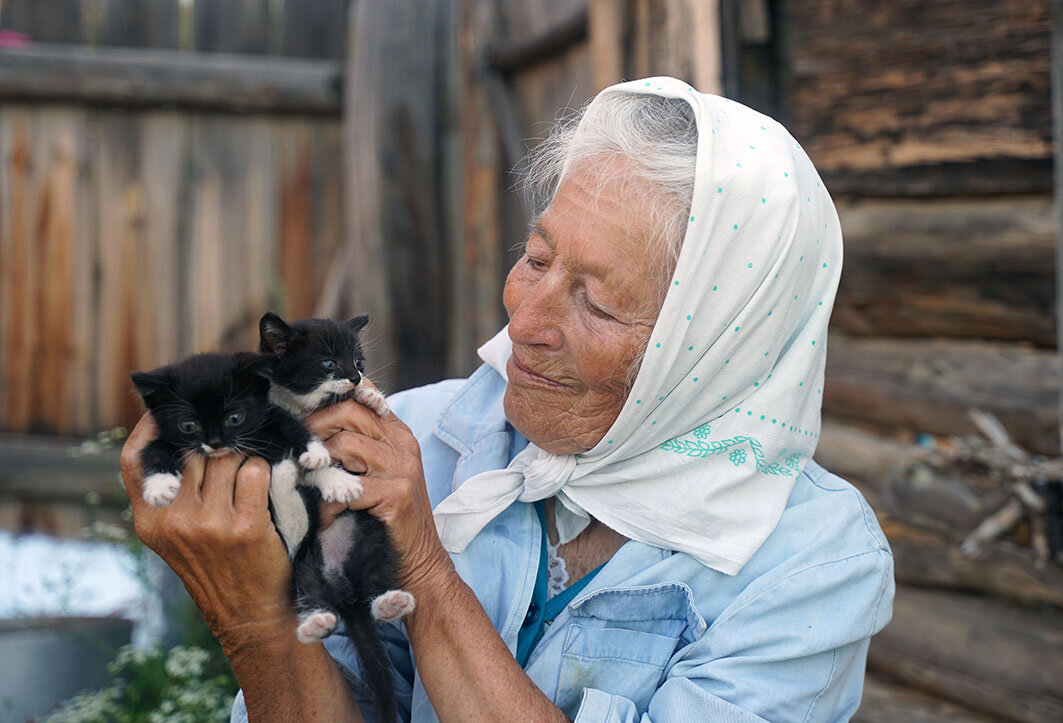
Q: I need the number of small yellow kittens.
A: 0